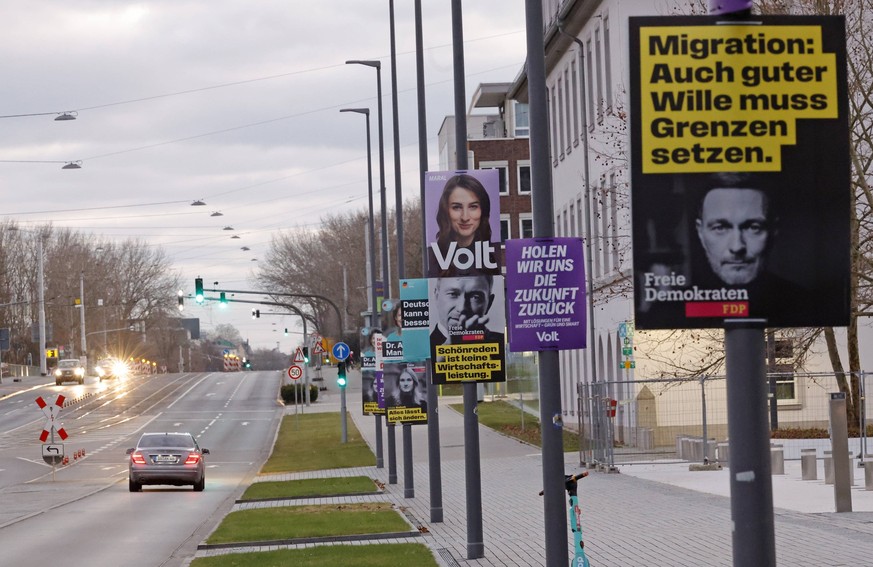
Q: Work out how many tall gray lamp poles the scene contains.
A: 7